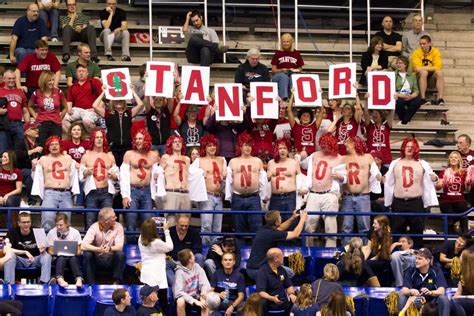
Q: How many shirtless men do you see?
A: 10